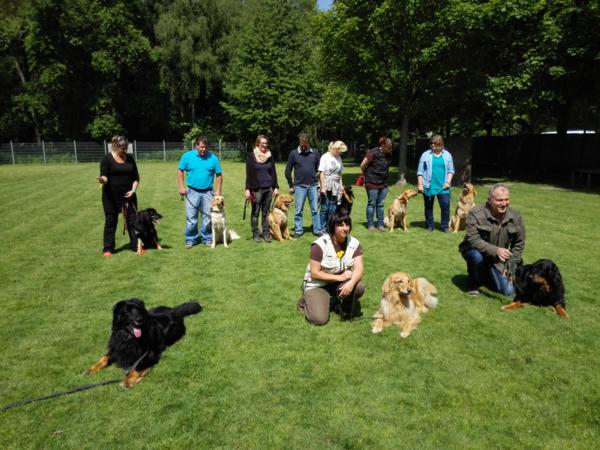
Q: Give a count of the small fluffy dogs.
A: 0